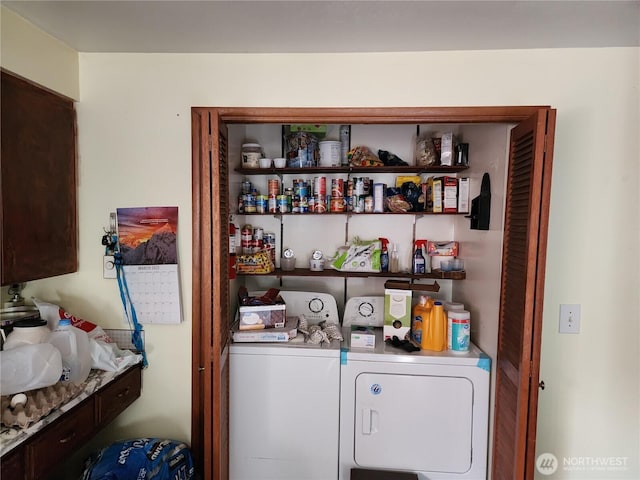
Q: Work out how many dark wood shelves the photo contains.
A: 3